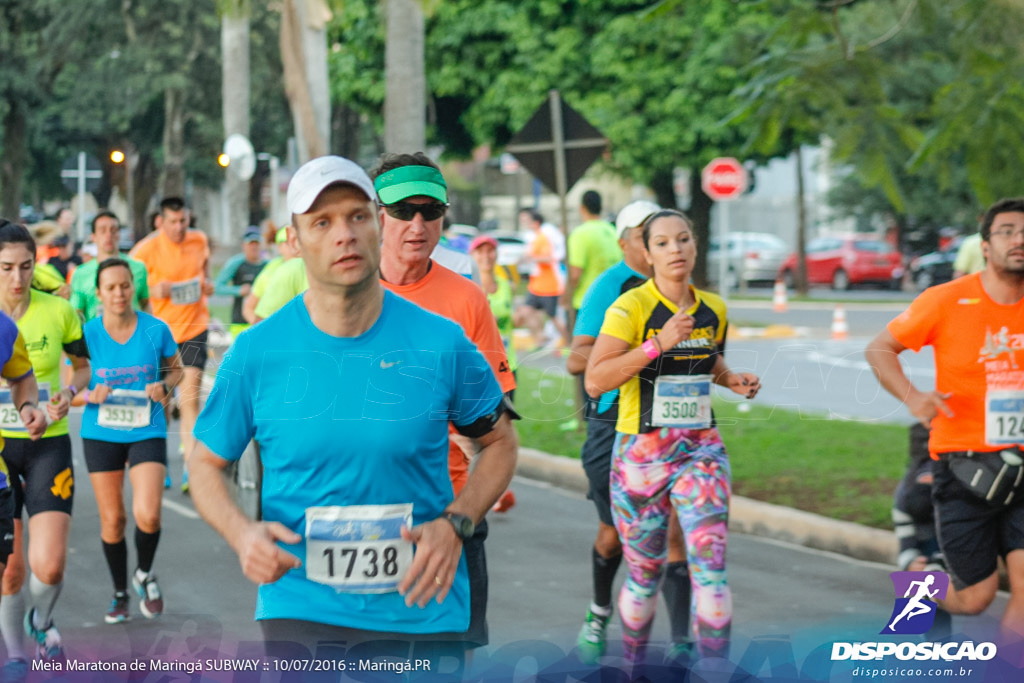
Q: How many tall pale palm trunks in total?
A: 3